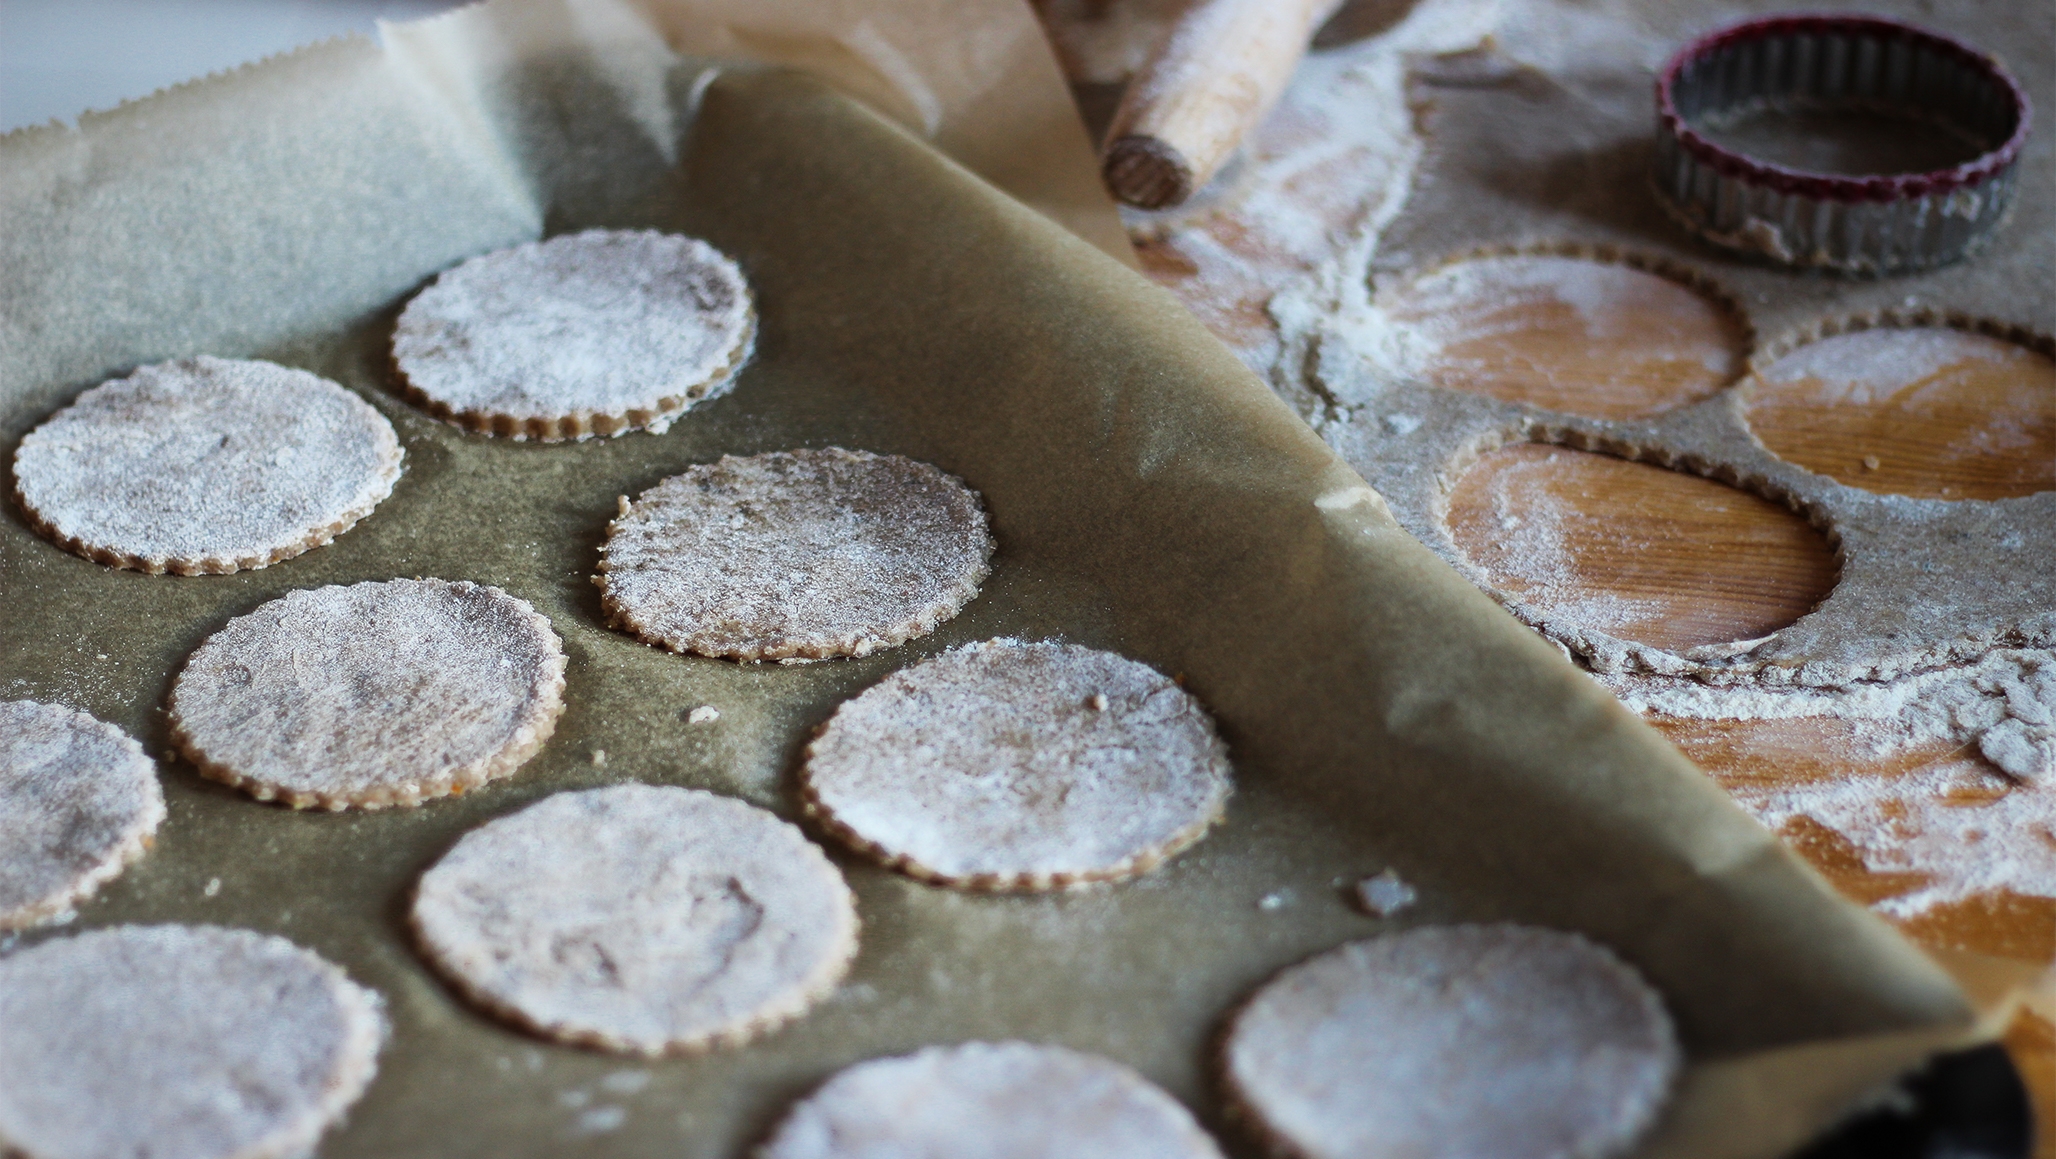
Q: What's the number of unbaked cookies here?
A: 10